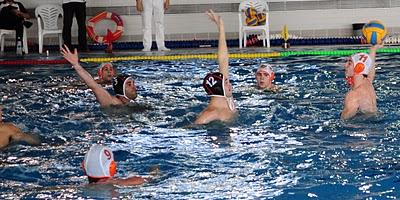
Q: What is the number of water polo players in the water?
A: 7